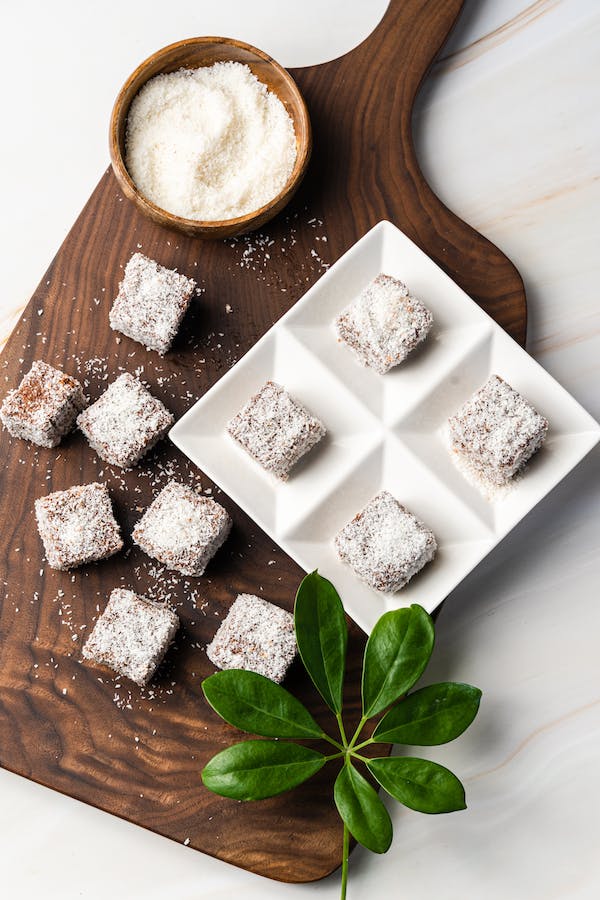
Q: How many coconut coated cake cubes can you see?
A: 11